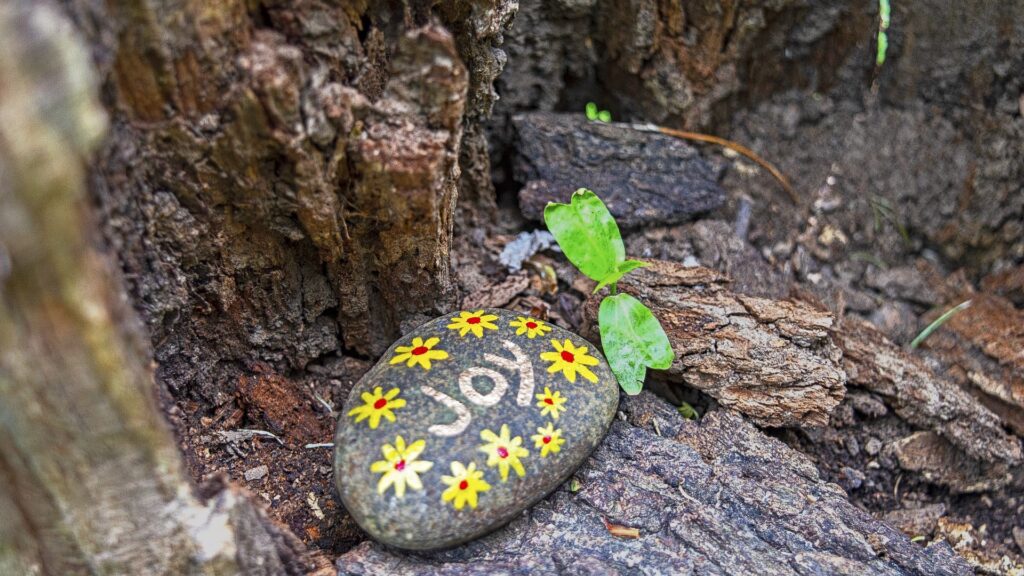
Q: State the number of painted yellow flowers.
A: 10